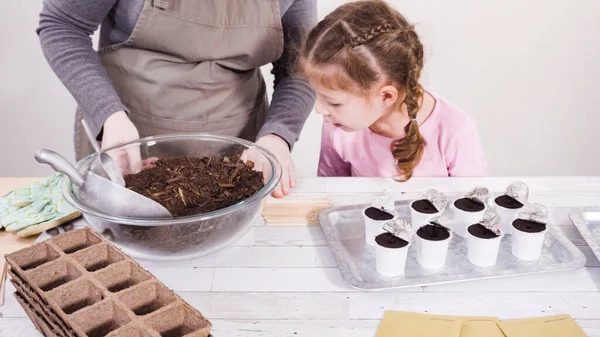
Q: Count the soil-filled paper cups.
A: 8